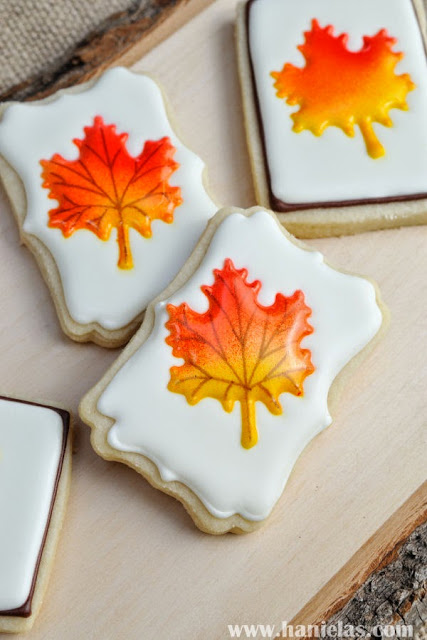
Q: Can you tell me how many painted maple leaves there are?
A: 3